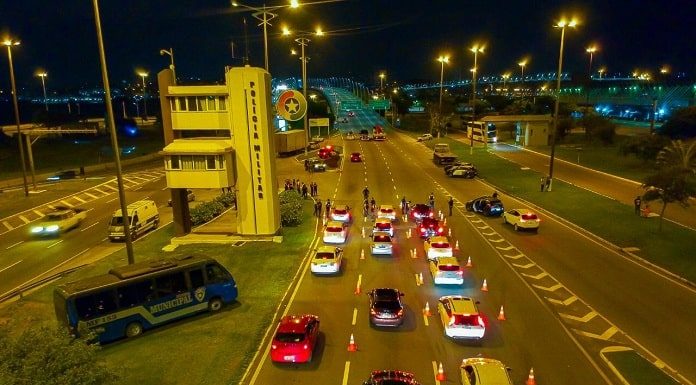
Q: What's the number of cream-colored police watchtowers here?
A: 1